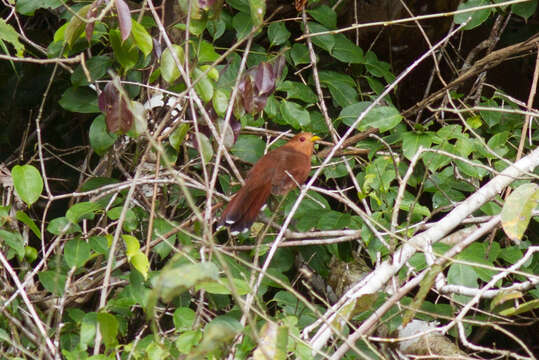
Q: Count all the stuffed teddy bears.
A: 0